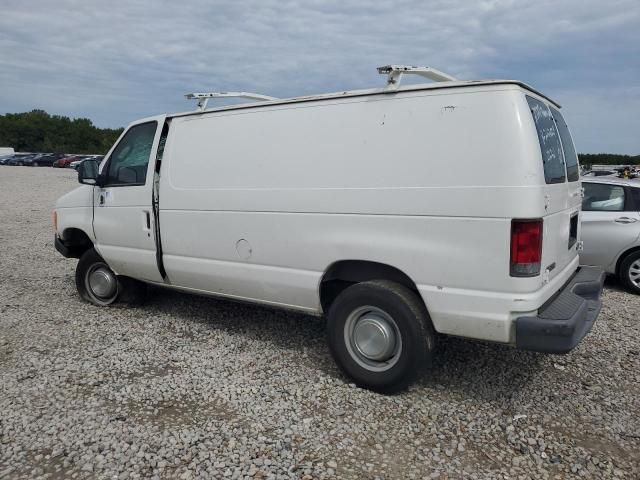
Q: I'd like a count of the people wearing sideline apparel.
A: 0